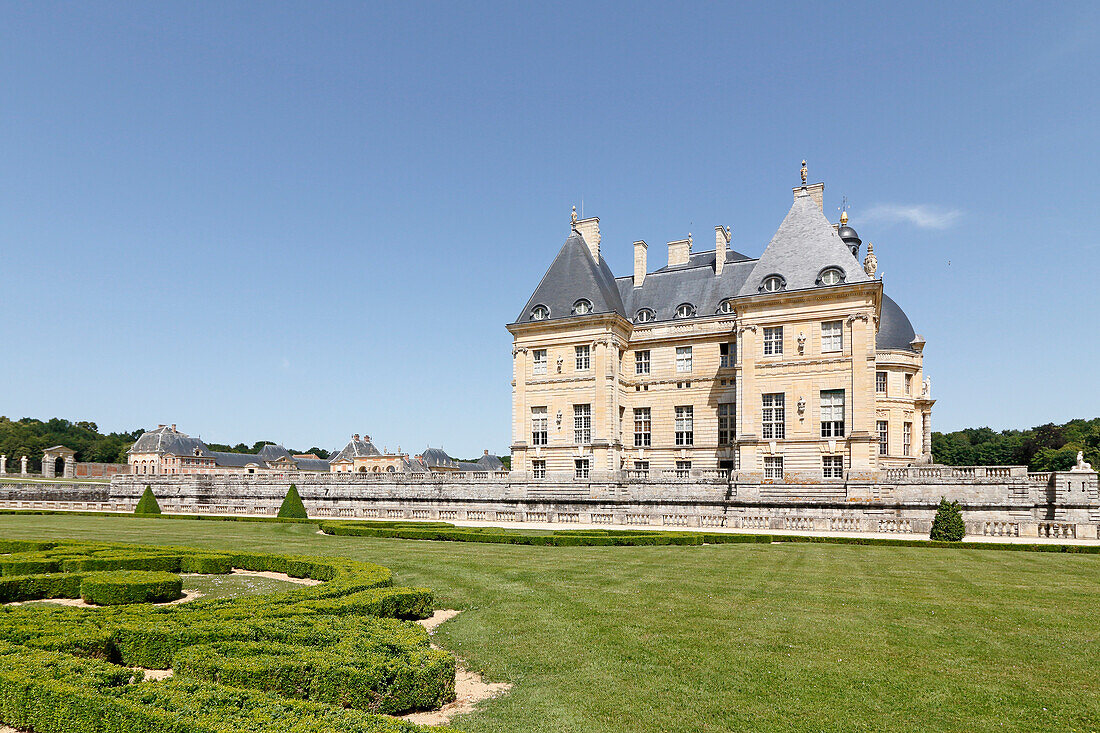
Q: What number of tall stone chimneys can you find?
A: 5